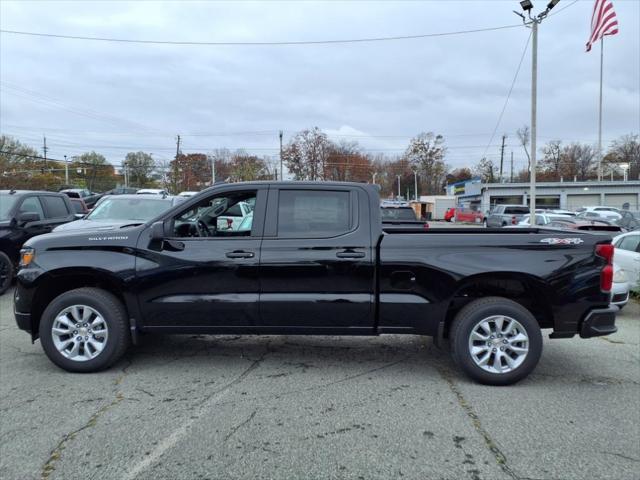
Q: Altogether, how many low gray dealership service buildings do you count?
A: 1